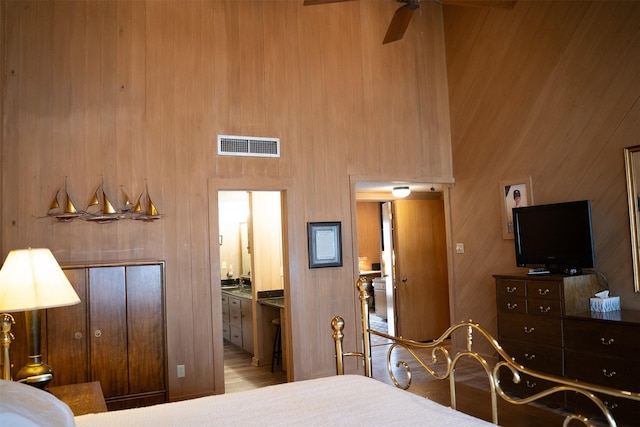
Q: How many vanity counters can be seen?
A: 2